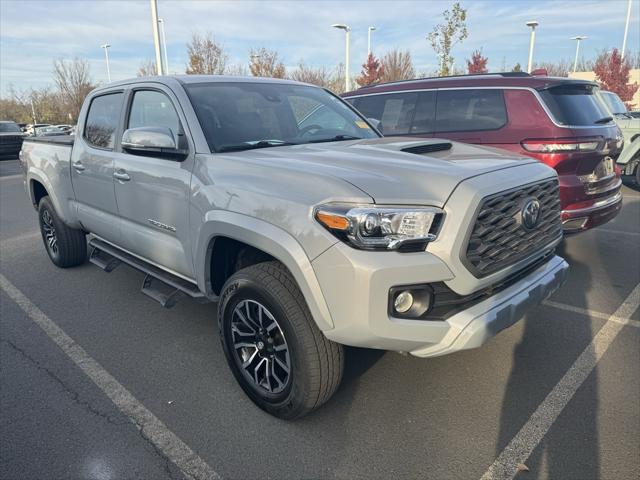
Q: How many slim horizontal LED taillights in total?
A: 1